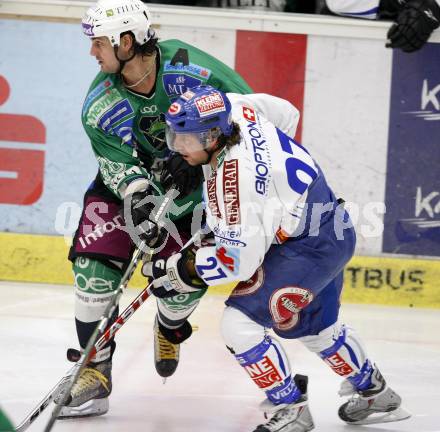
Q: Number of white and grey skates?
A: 2